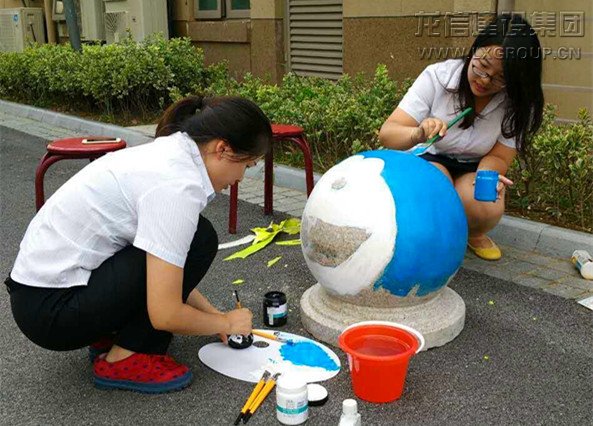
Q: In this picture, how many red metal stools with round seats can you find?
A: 2